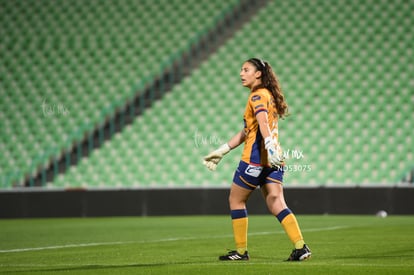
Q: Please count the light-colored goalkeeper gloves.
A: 2